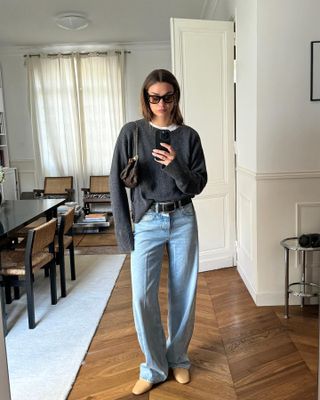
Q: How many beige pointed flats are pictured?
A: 2